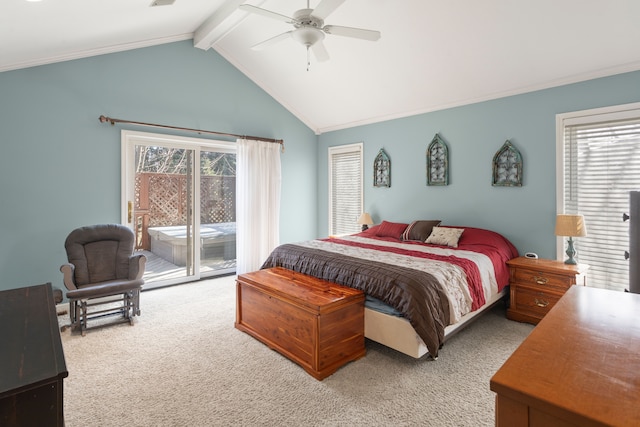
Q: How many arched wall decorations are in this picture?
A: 3